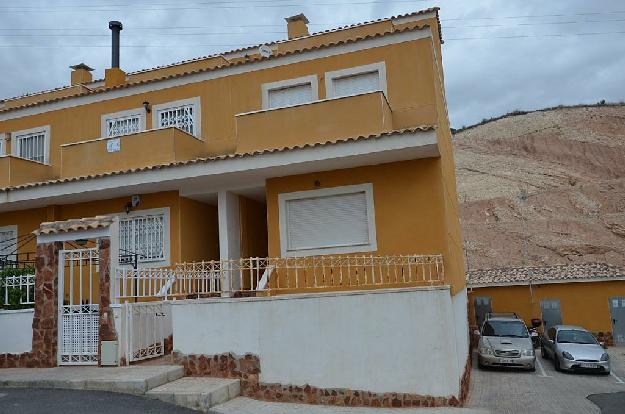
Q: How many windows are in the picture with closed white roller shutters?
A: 3